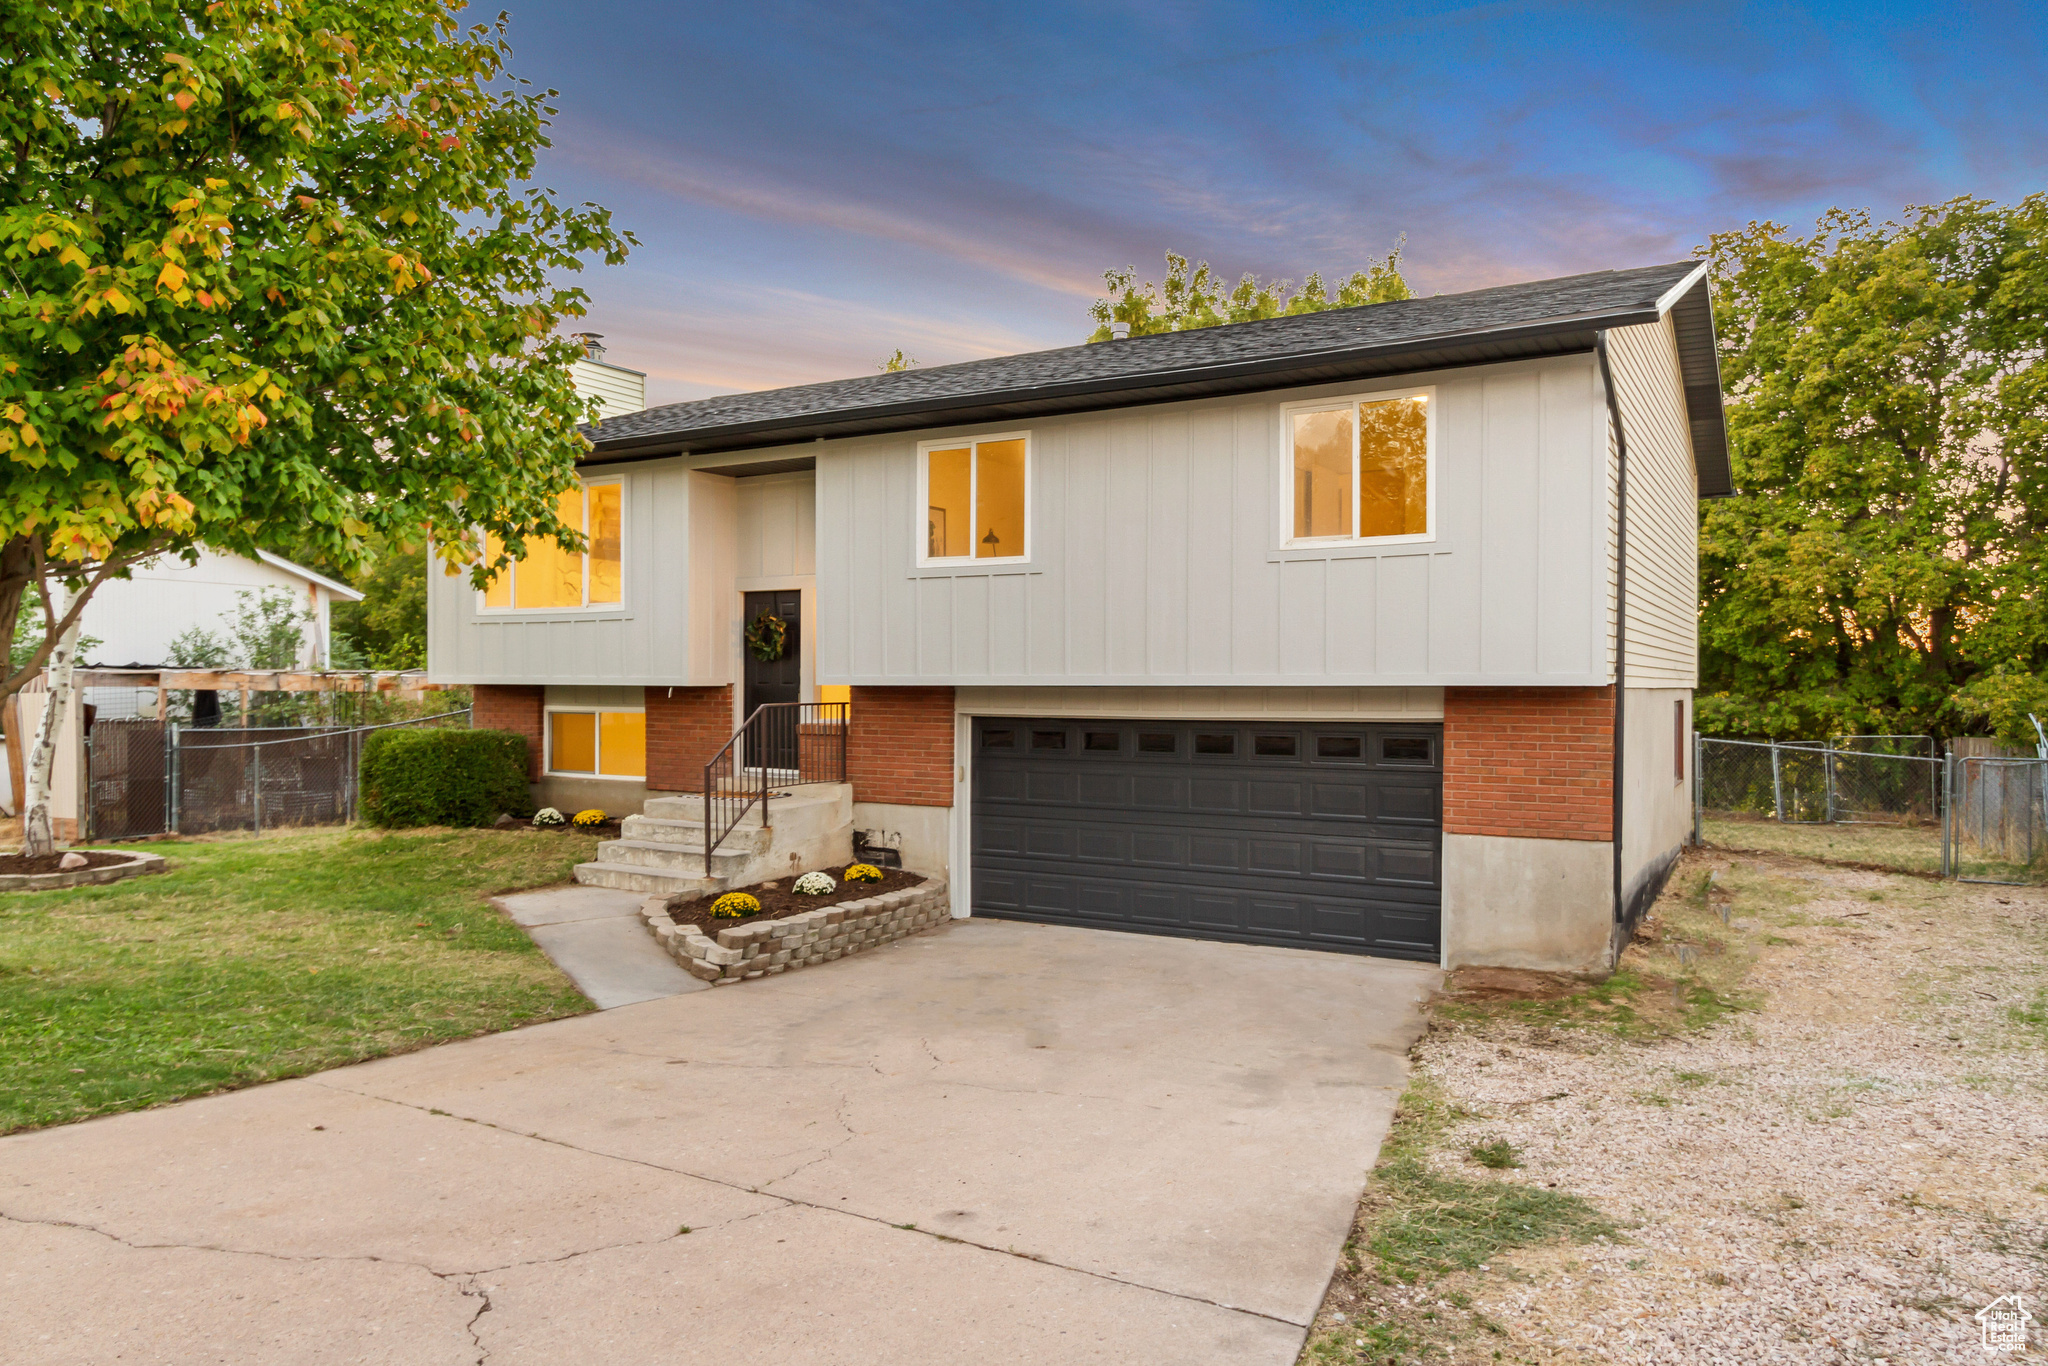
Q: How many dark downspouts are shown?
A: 1